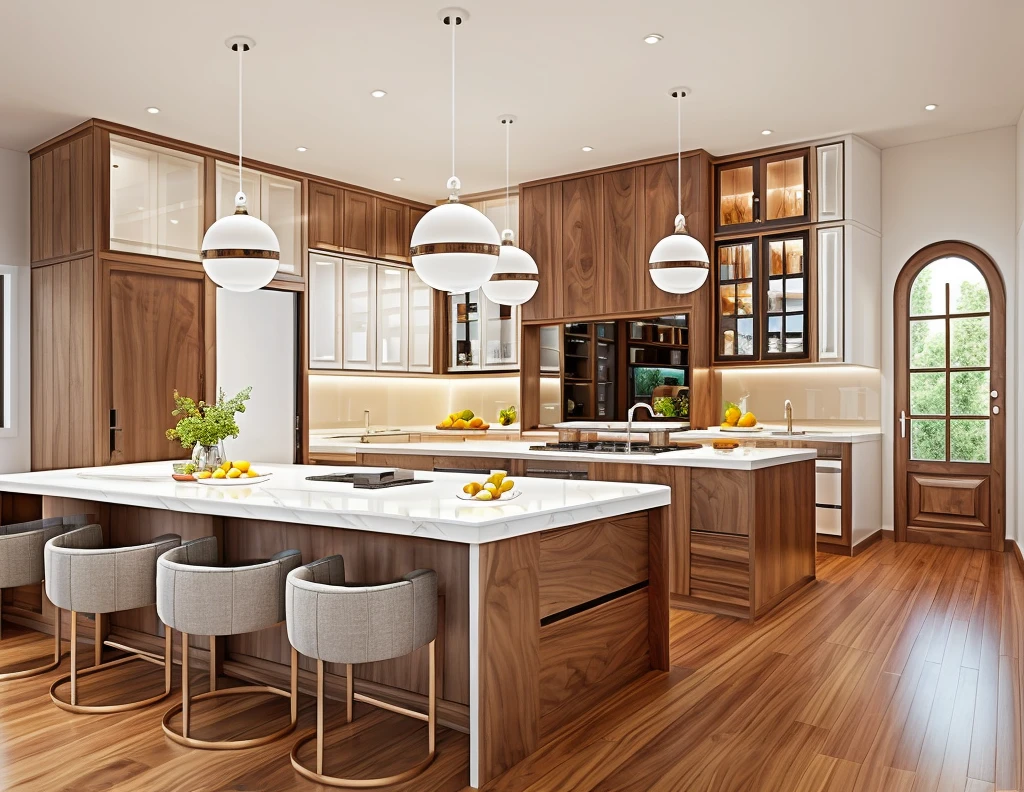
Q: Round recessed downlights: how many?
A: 8